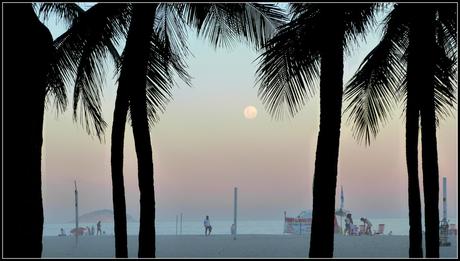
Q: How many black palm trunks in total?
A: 6